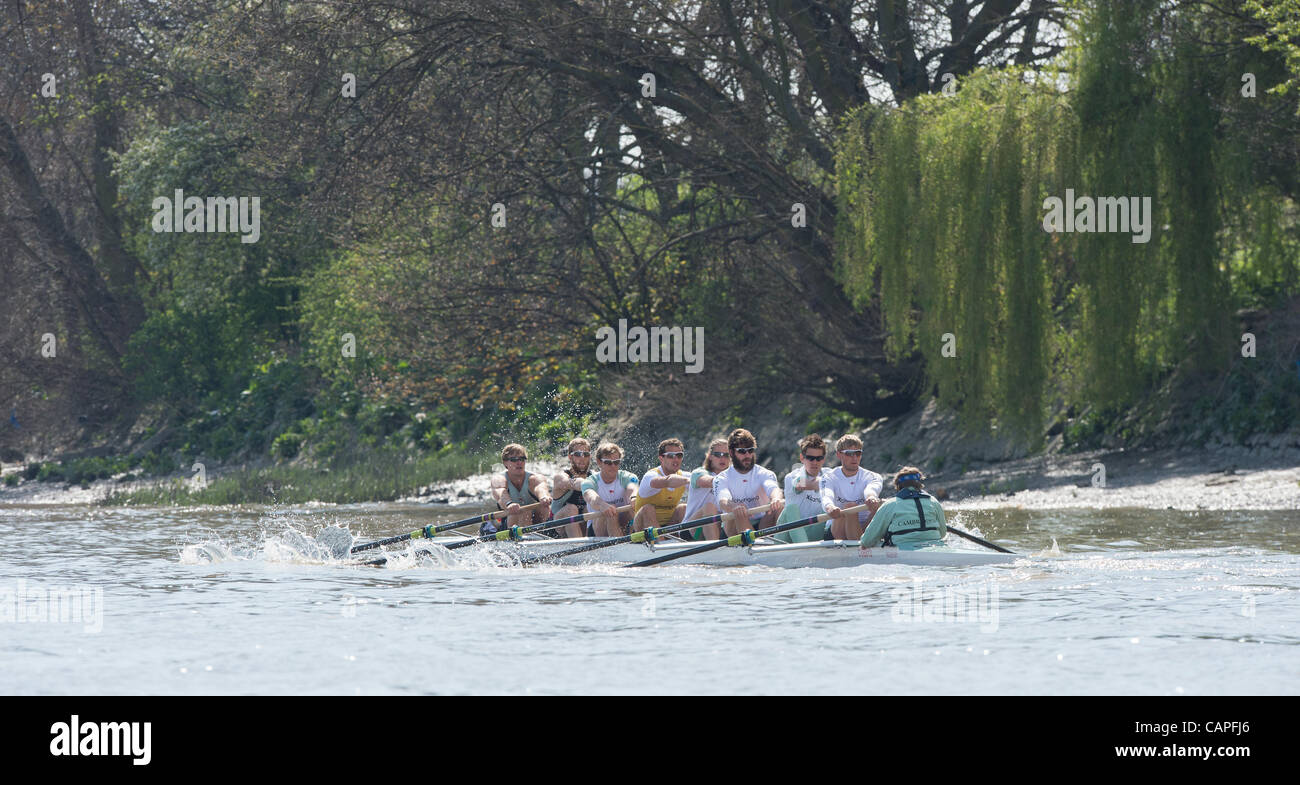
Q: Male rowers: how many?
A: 8